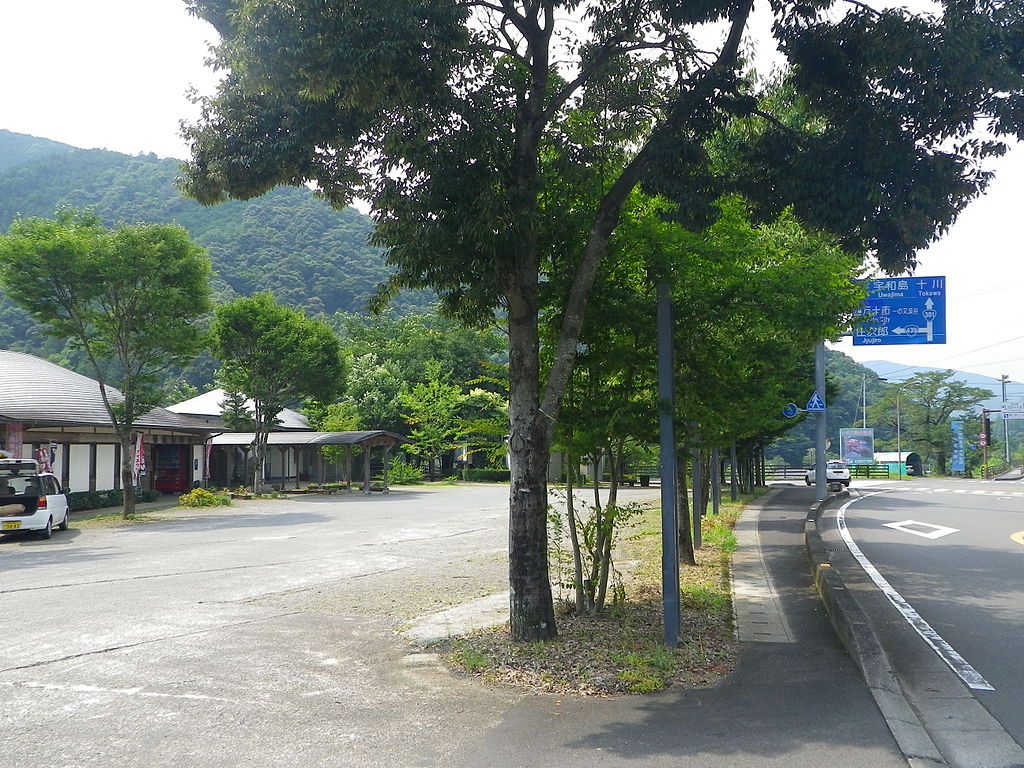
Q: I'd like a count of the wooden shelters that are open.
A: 1